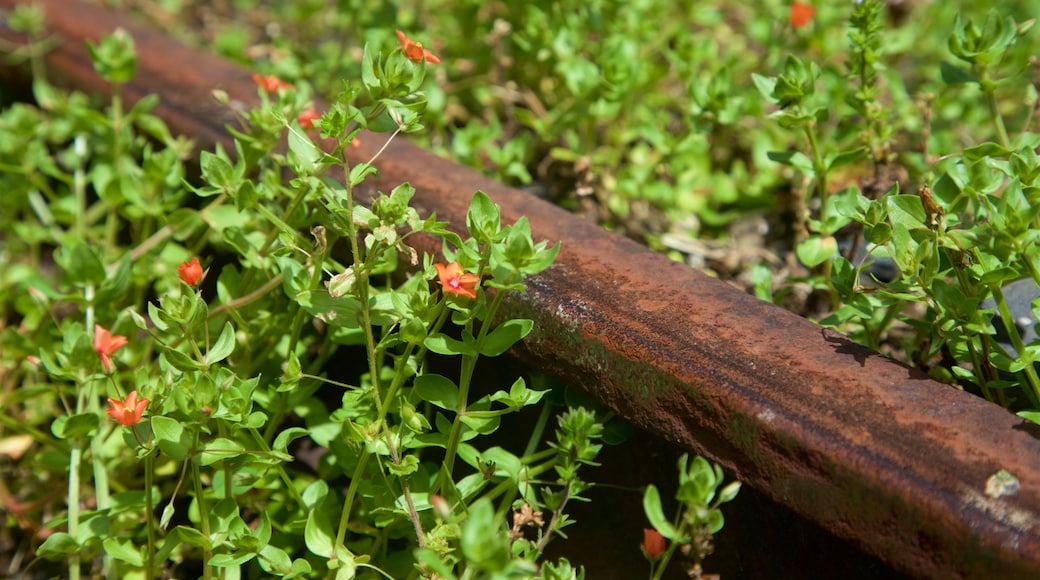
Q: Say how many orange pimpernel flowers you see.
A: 9